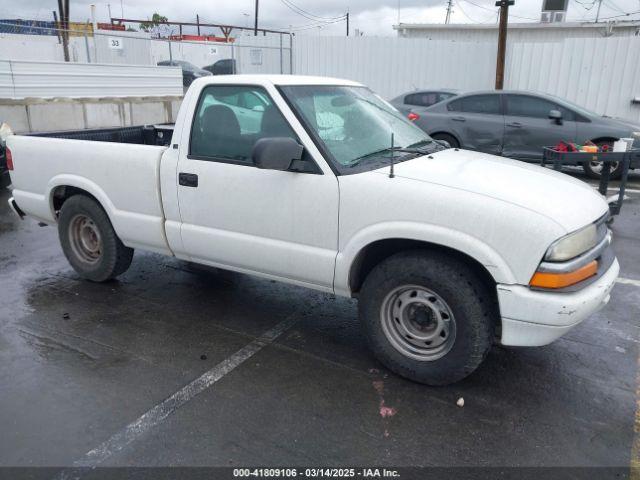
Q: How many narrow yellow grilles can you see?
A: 0